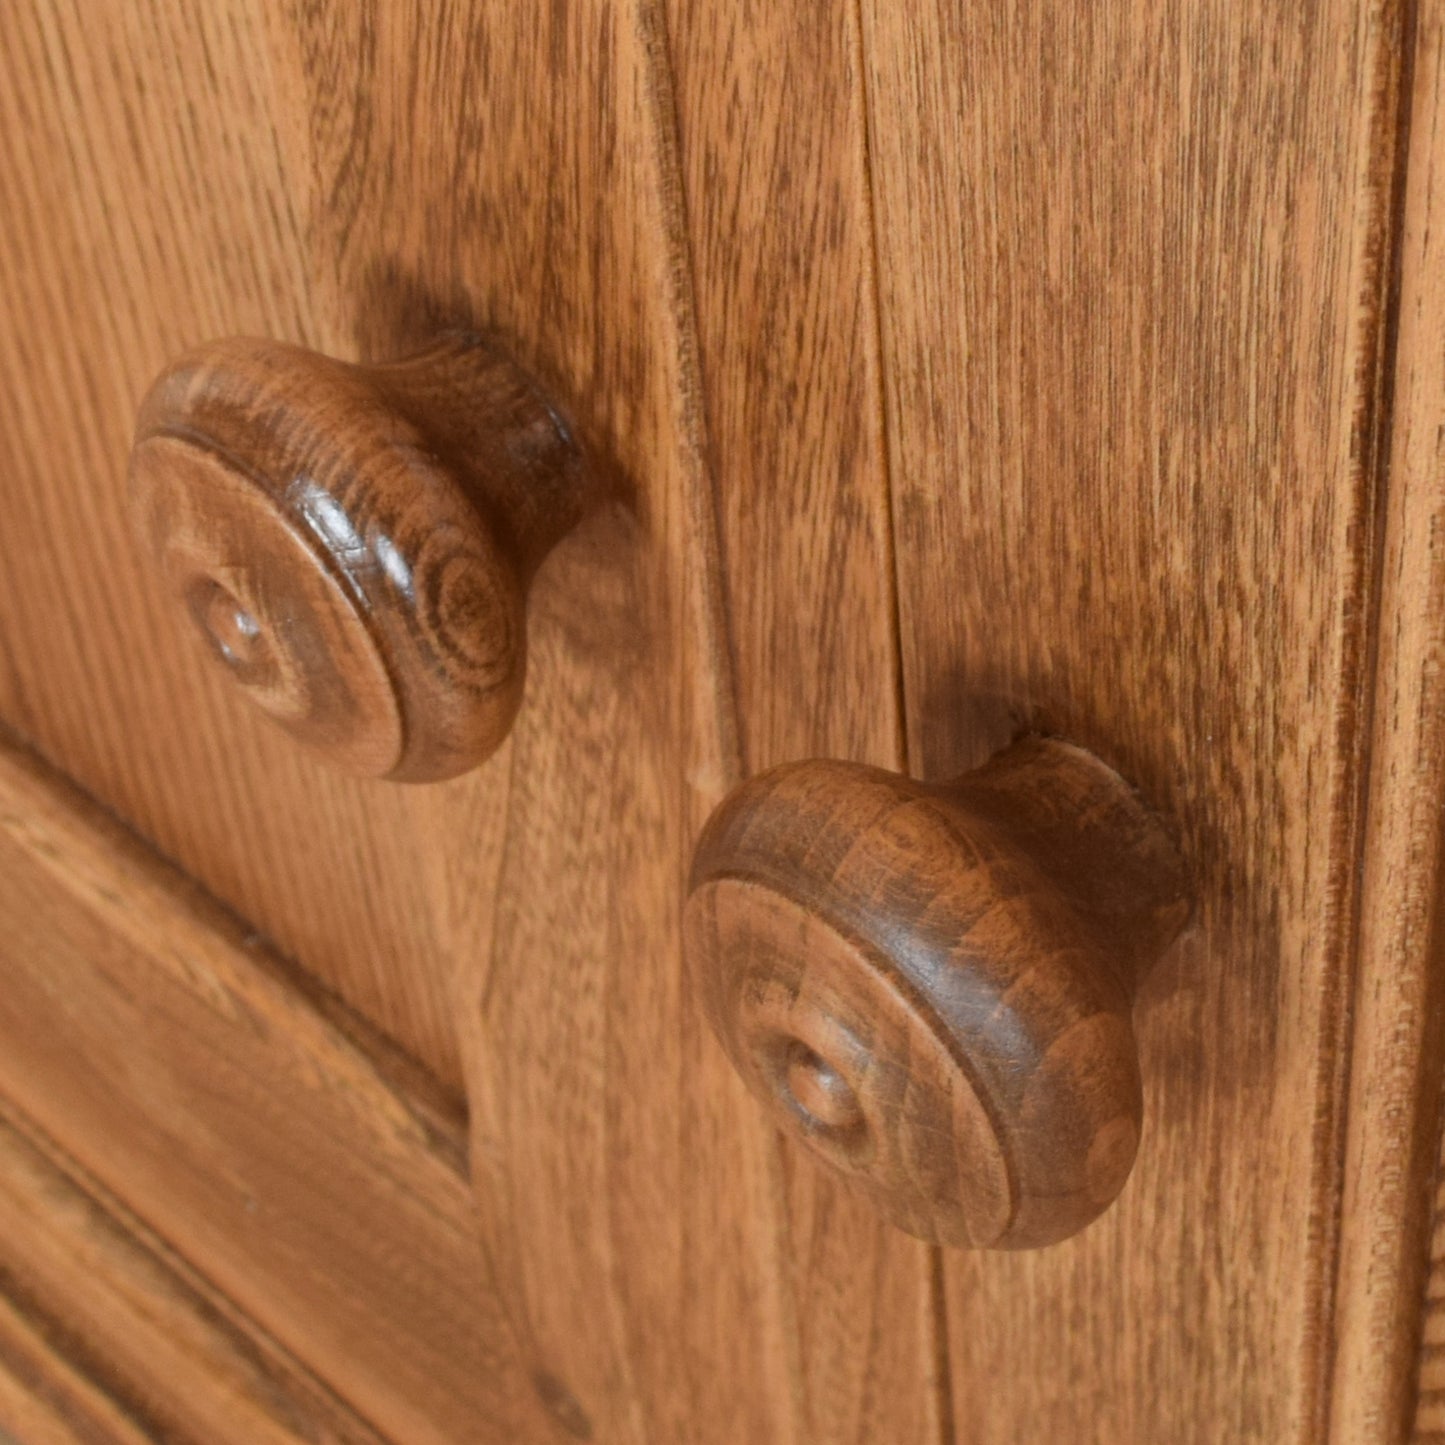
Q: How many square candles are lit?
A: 0